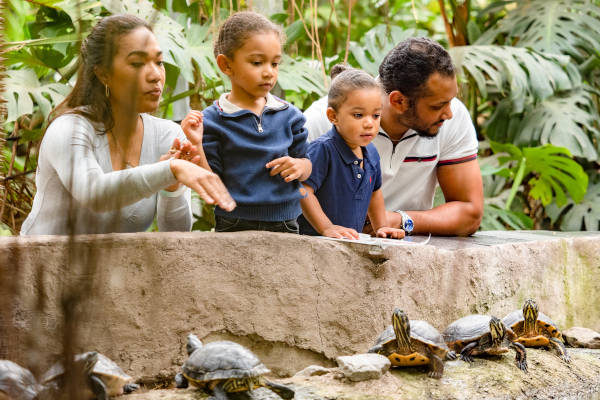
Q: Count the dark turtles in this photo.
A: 6